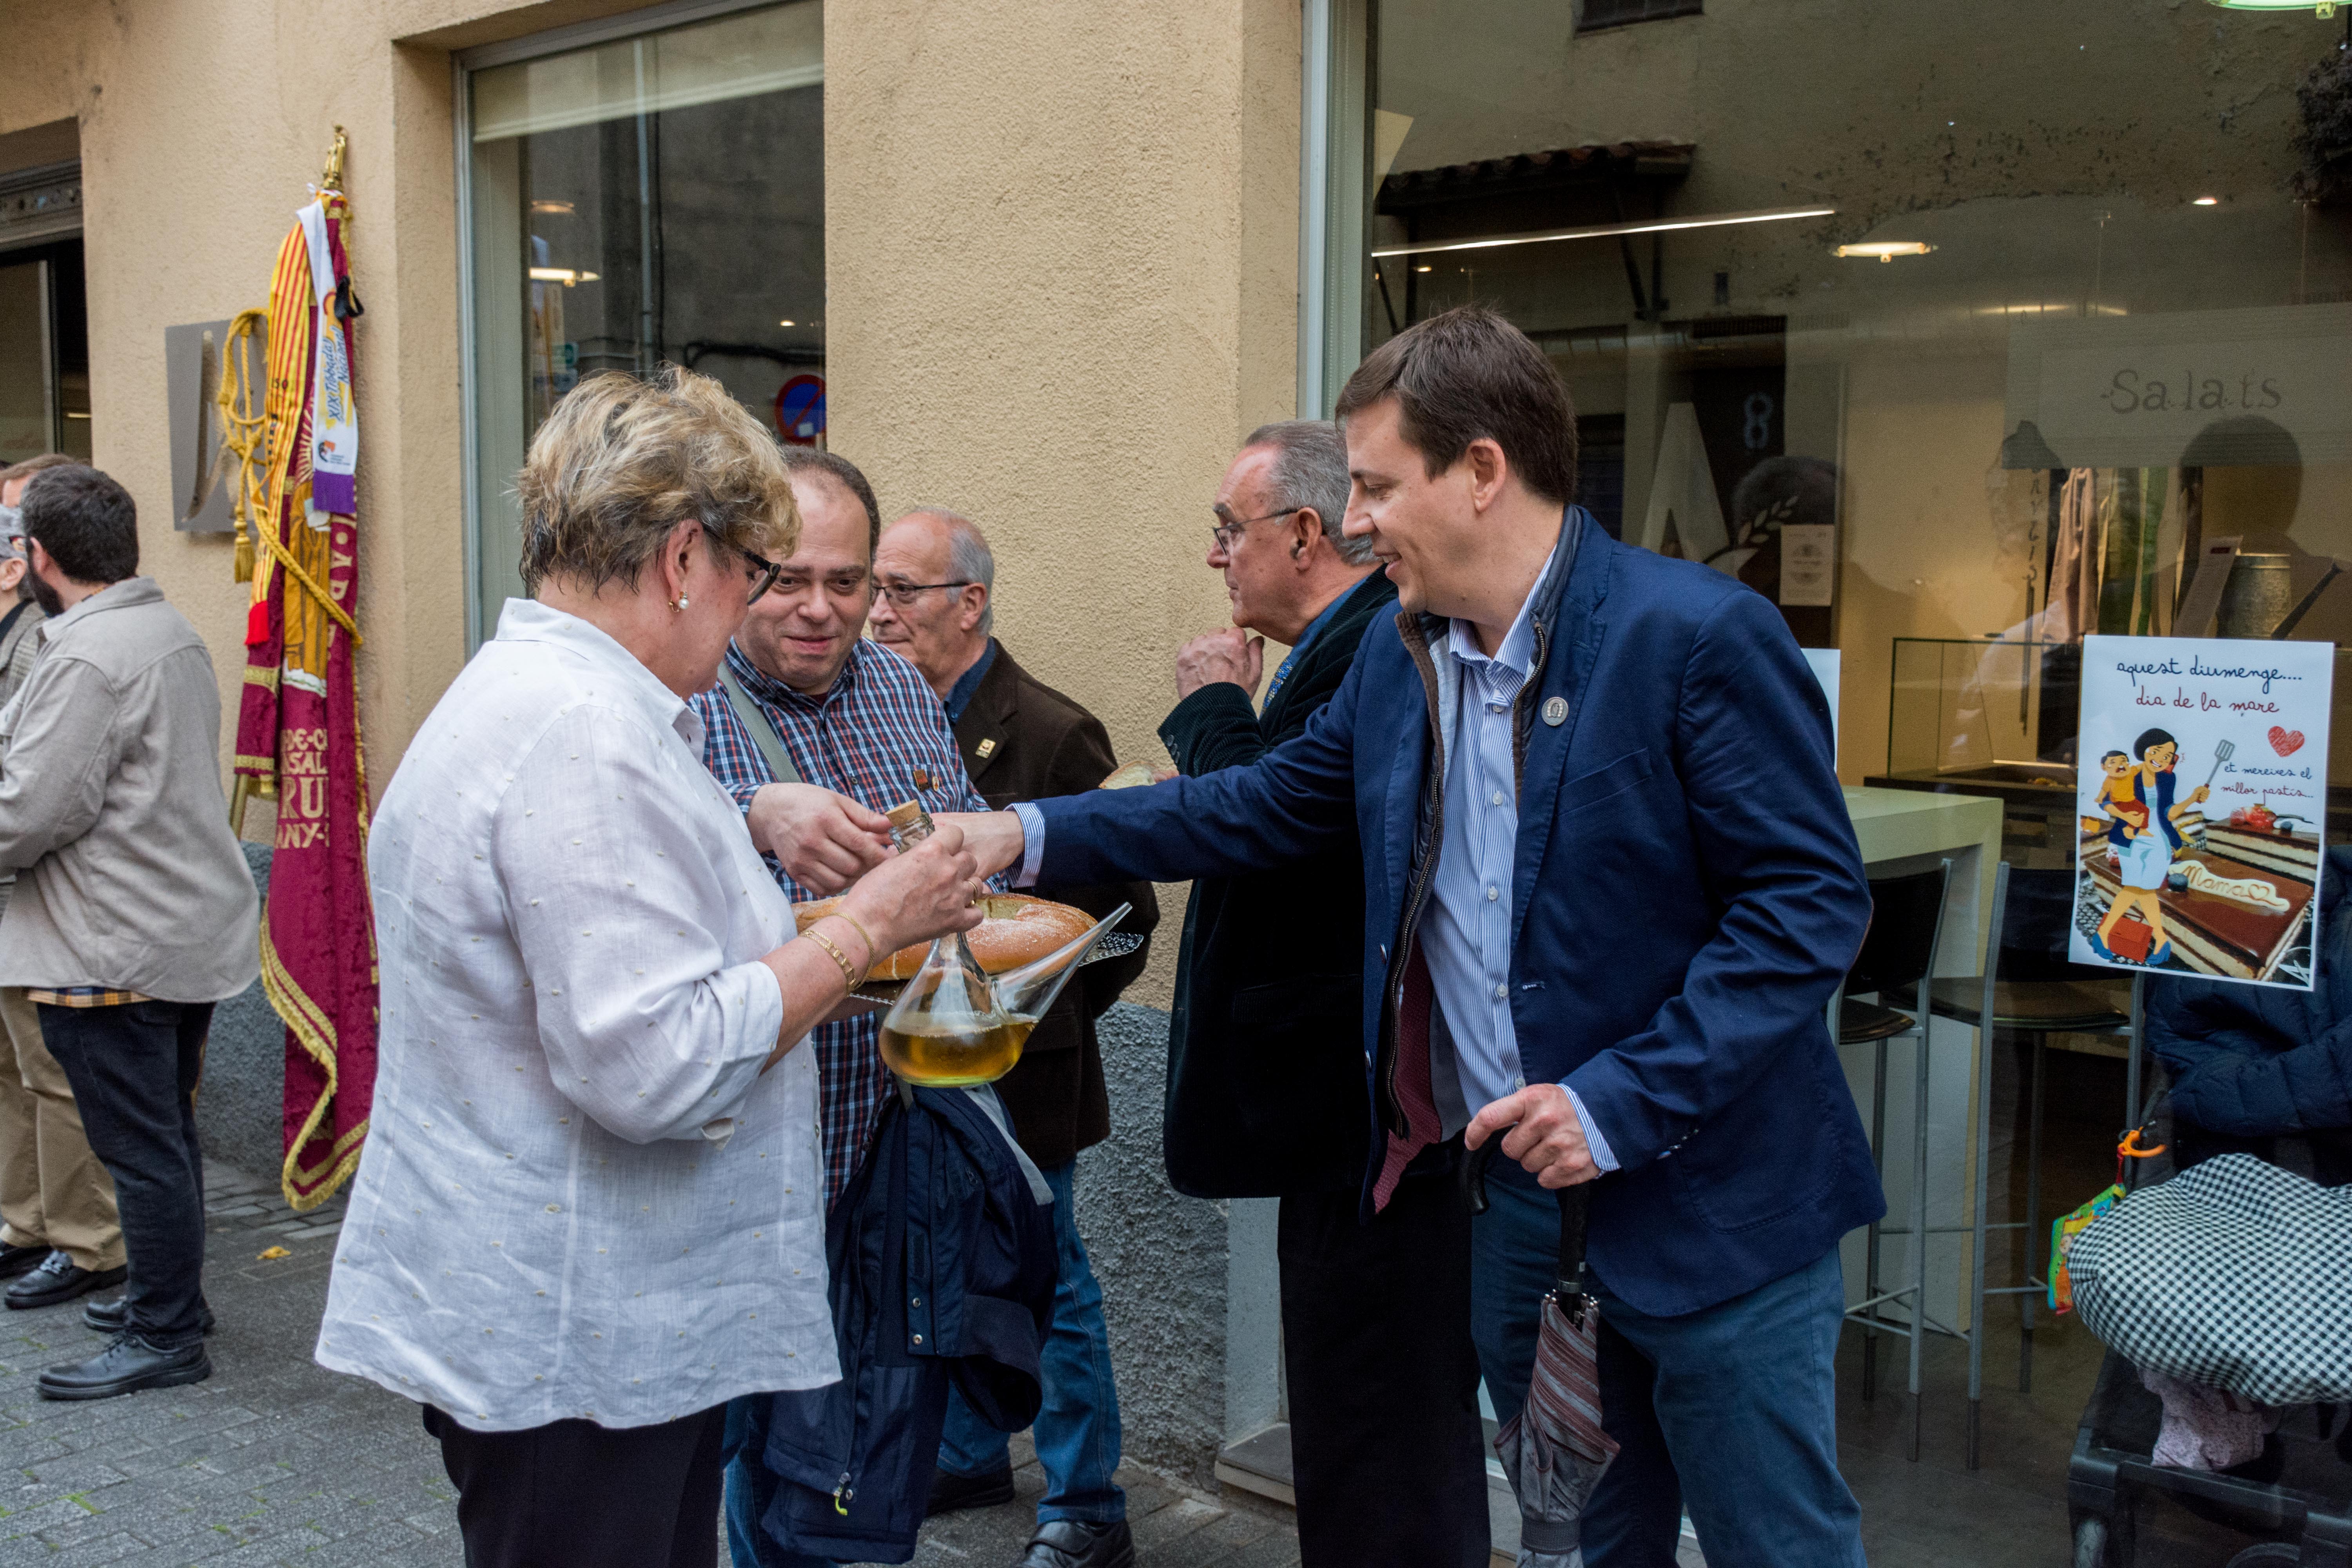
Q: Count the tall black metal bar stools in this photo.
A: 2